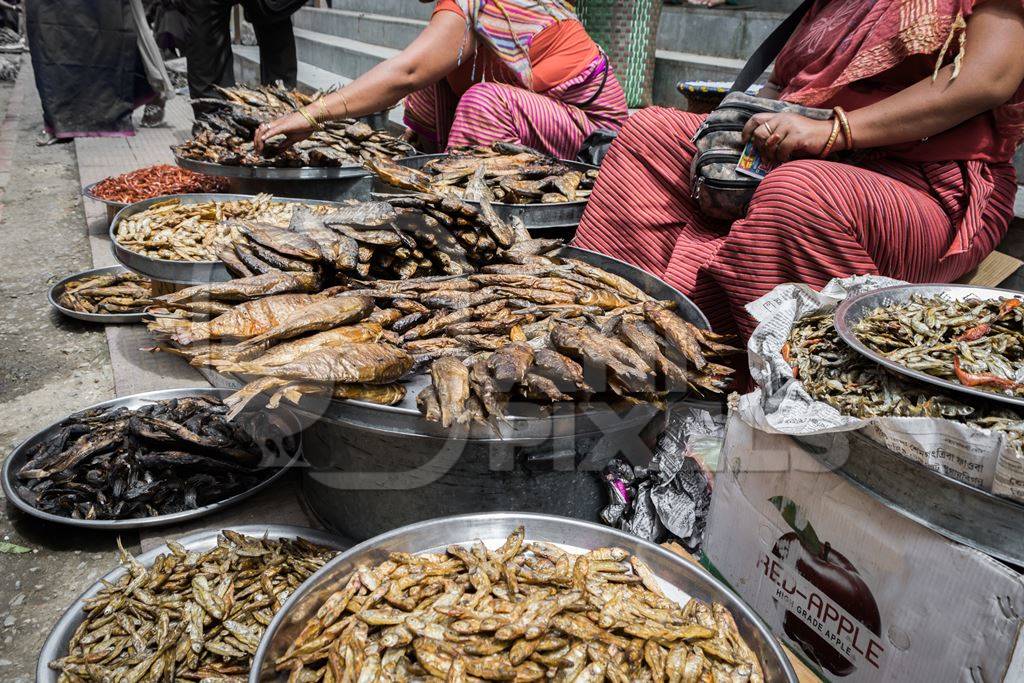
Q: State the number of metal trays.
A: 11